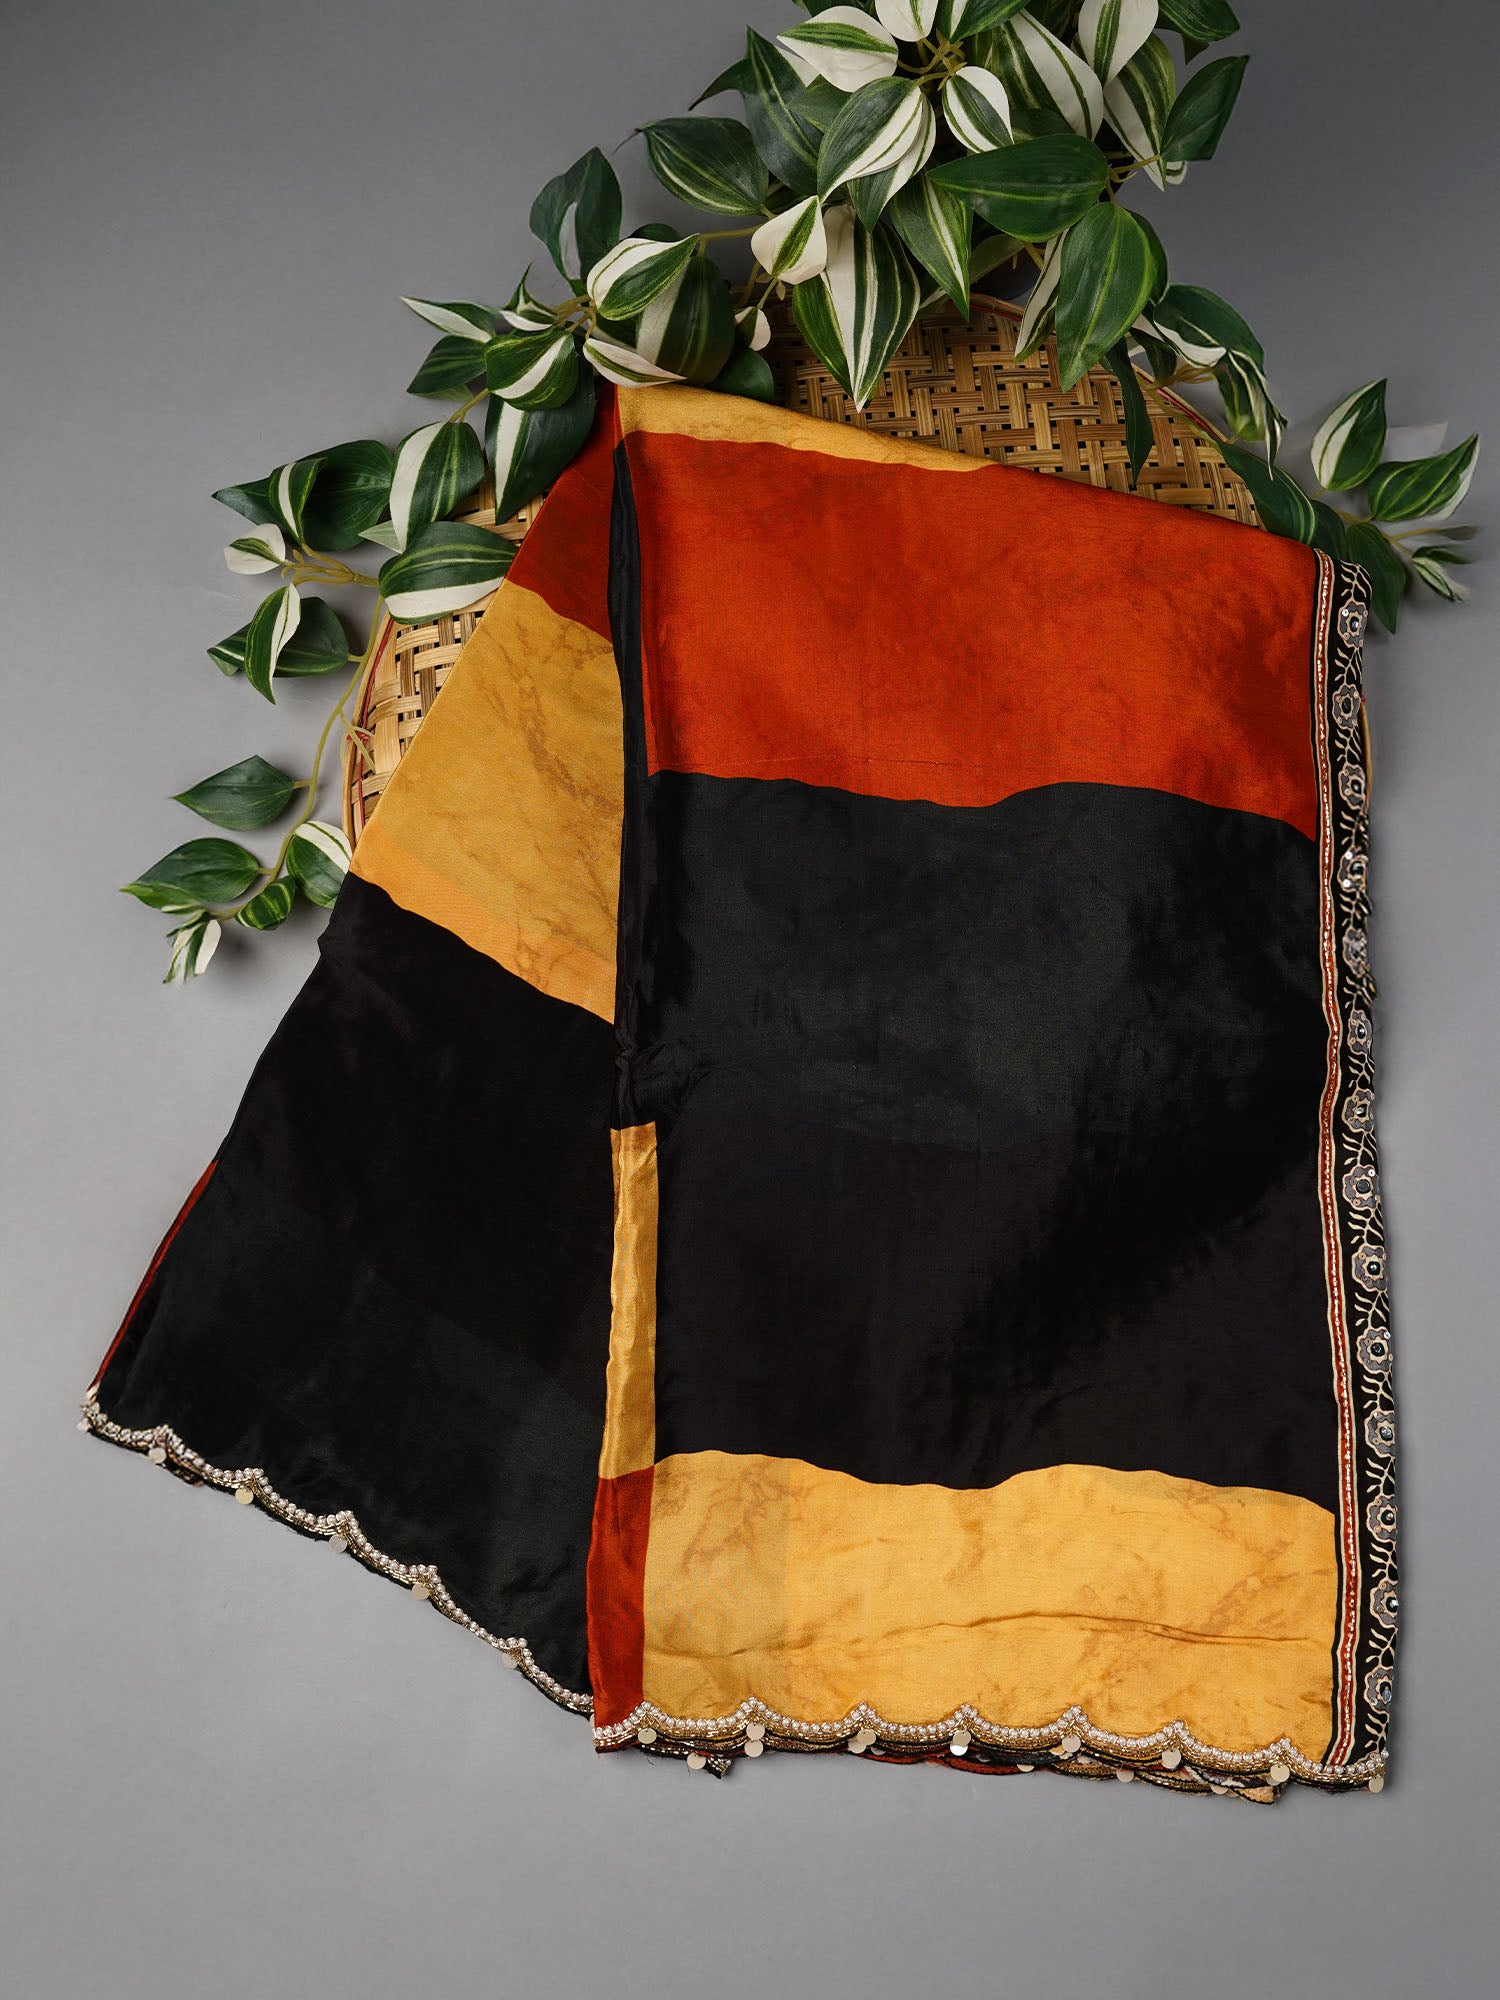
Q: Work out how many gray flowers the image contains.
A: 14